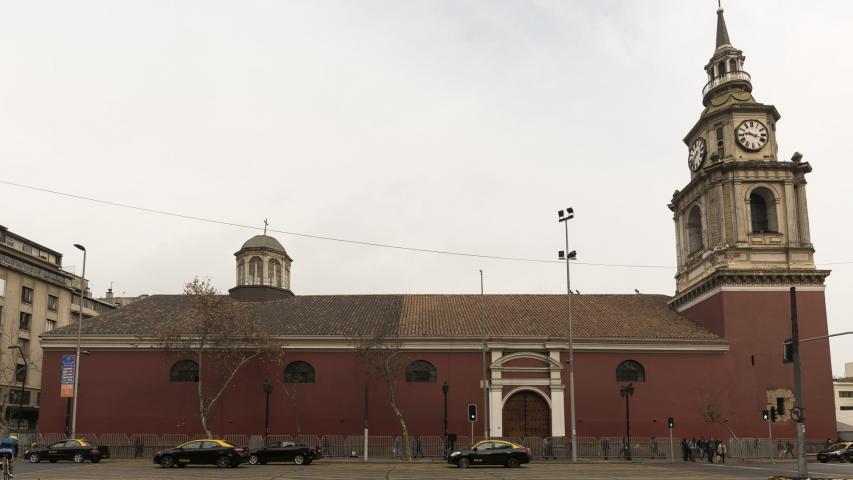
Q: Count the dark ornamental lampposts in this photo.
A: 3